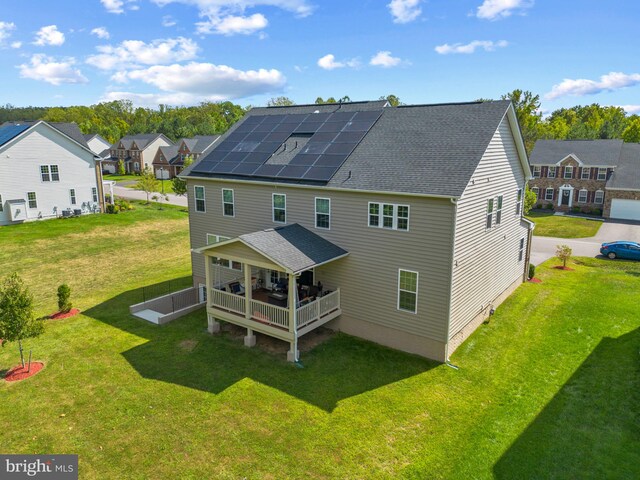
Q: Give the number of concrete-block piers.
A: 3